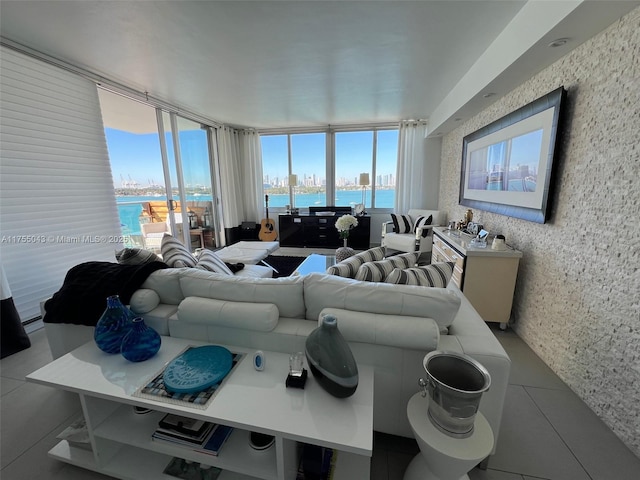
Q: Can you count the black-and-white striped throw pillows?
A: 8